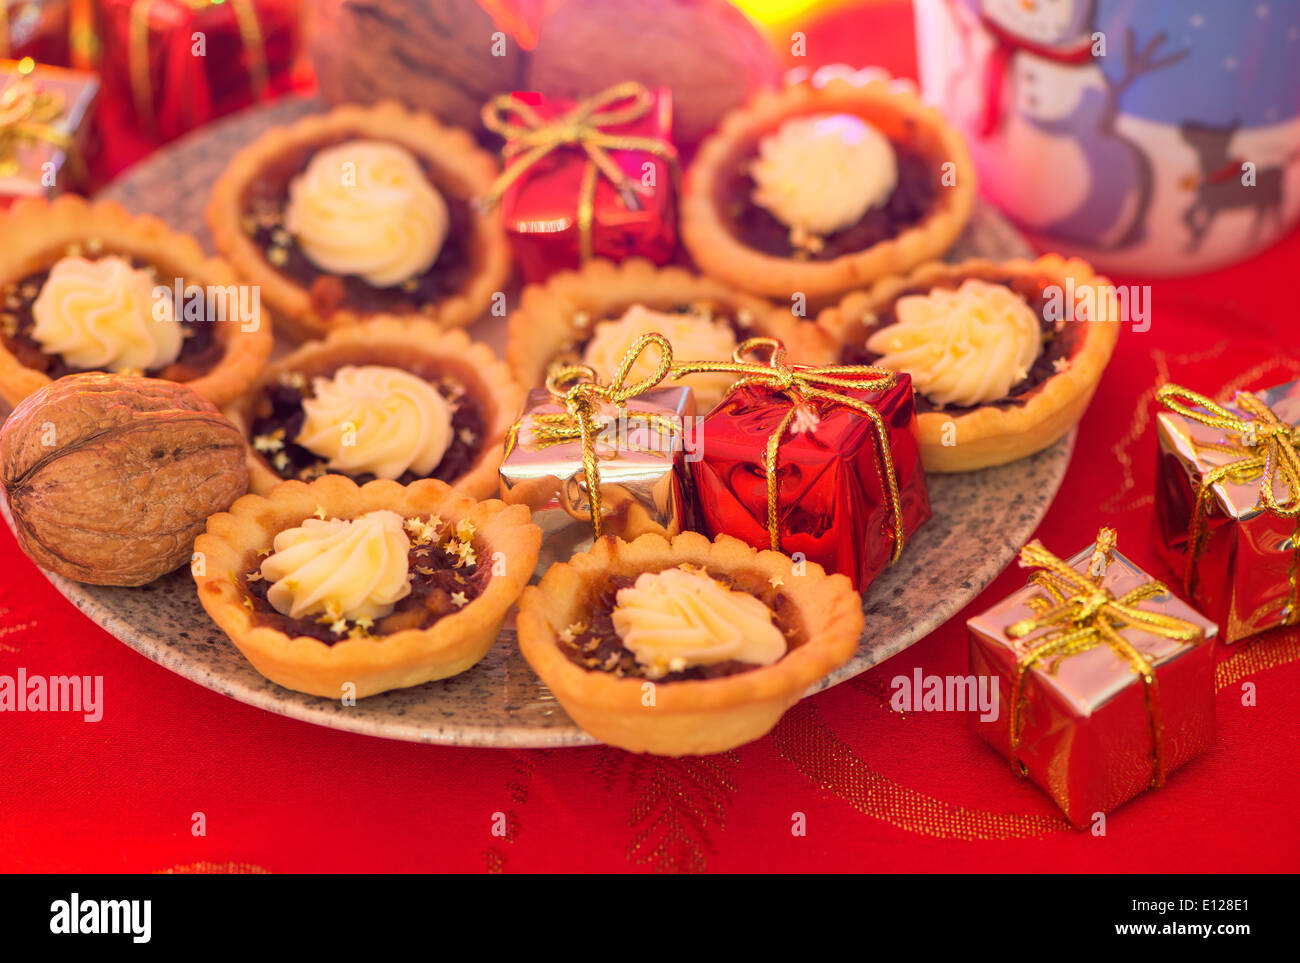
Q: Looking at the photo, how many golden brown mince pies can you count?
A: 8